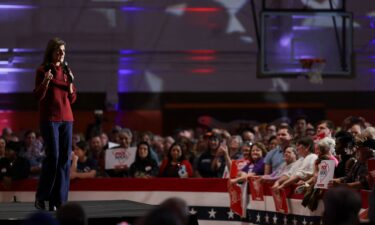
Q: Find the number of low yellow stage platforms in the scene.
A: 0